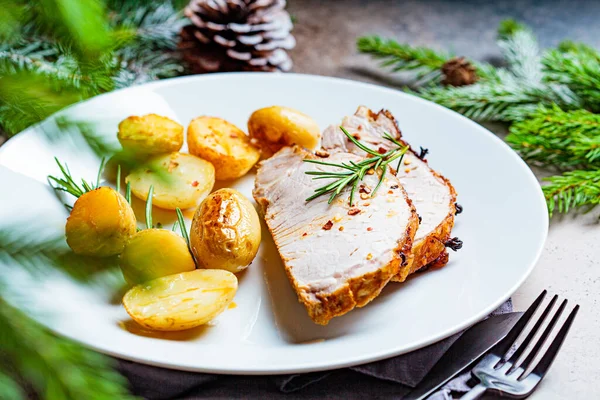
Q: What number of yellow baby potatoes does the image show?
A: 8